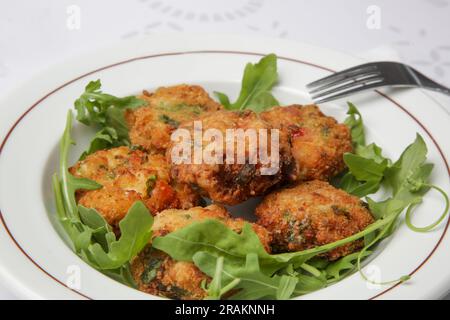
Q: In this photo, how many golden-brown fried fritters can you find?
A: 6